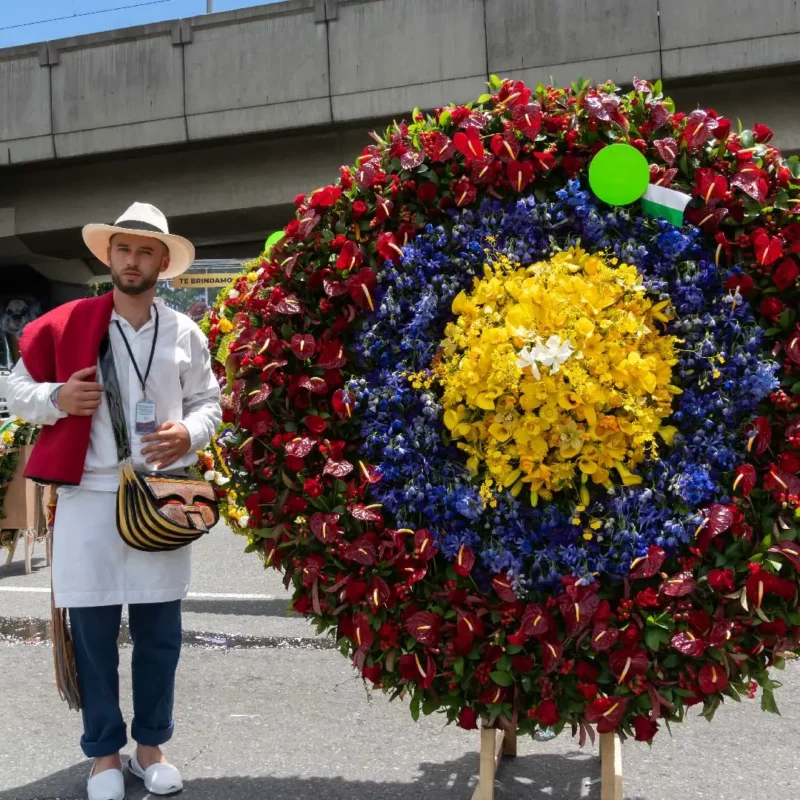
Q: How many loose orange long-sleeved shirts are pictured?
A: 0